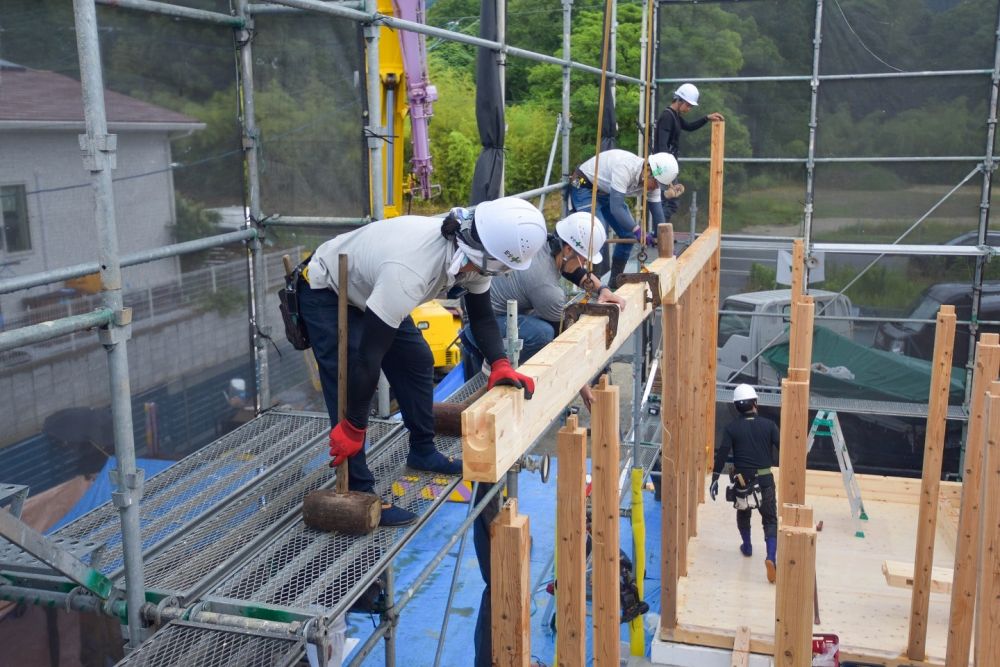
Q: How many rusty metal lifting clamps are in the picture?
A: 2